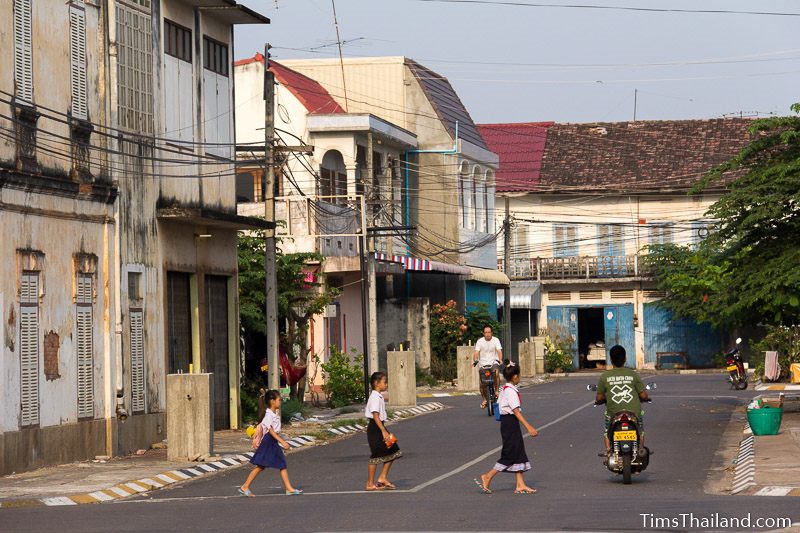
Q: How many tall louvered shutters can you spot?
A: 5